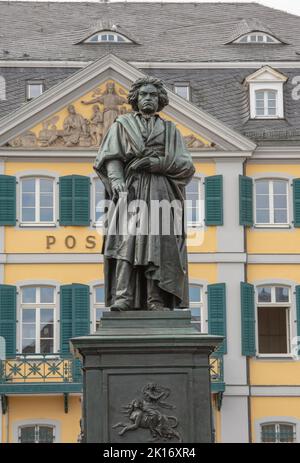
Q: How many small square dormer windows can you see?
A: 2